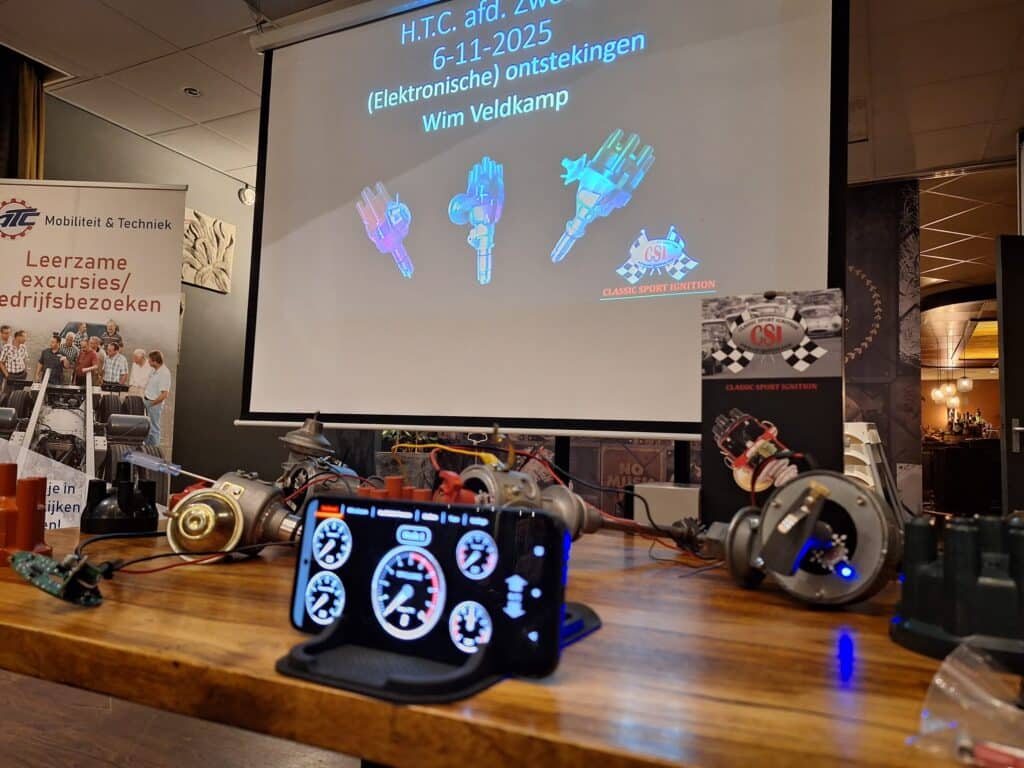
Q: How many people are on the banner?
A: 11